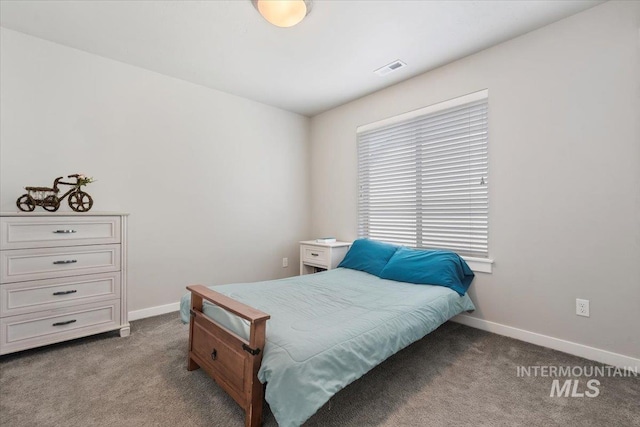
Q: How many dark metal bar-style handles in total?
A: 5